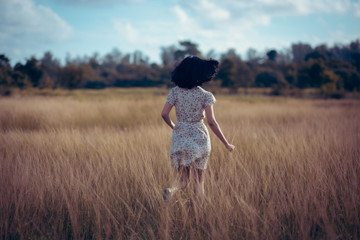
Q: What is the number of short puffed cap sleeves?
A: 2